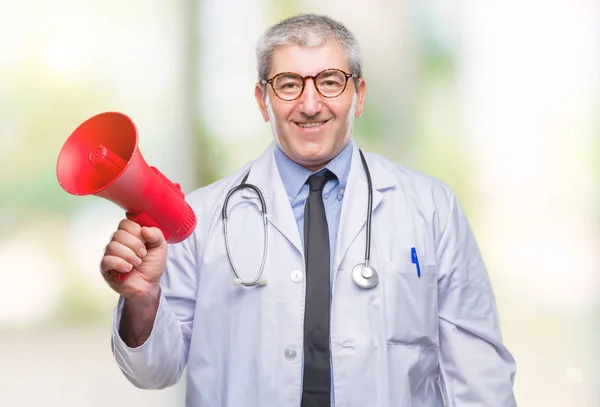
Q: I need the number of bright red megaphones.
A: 1